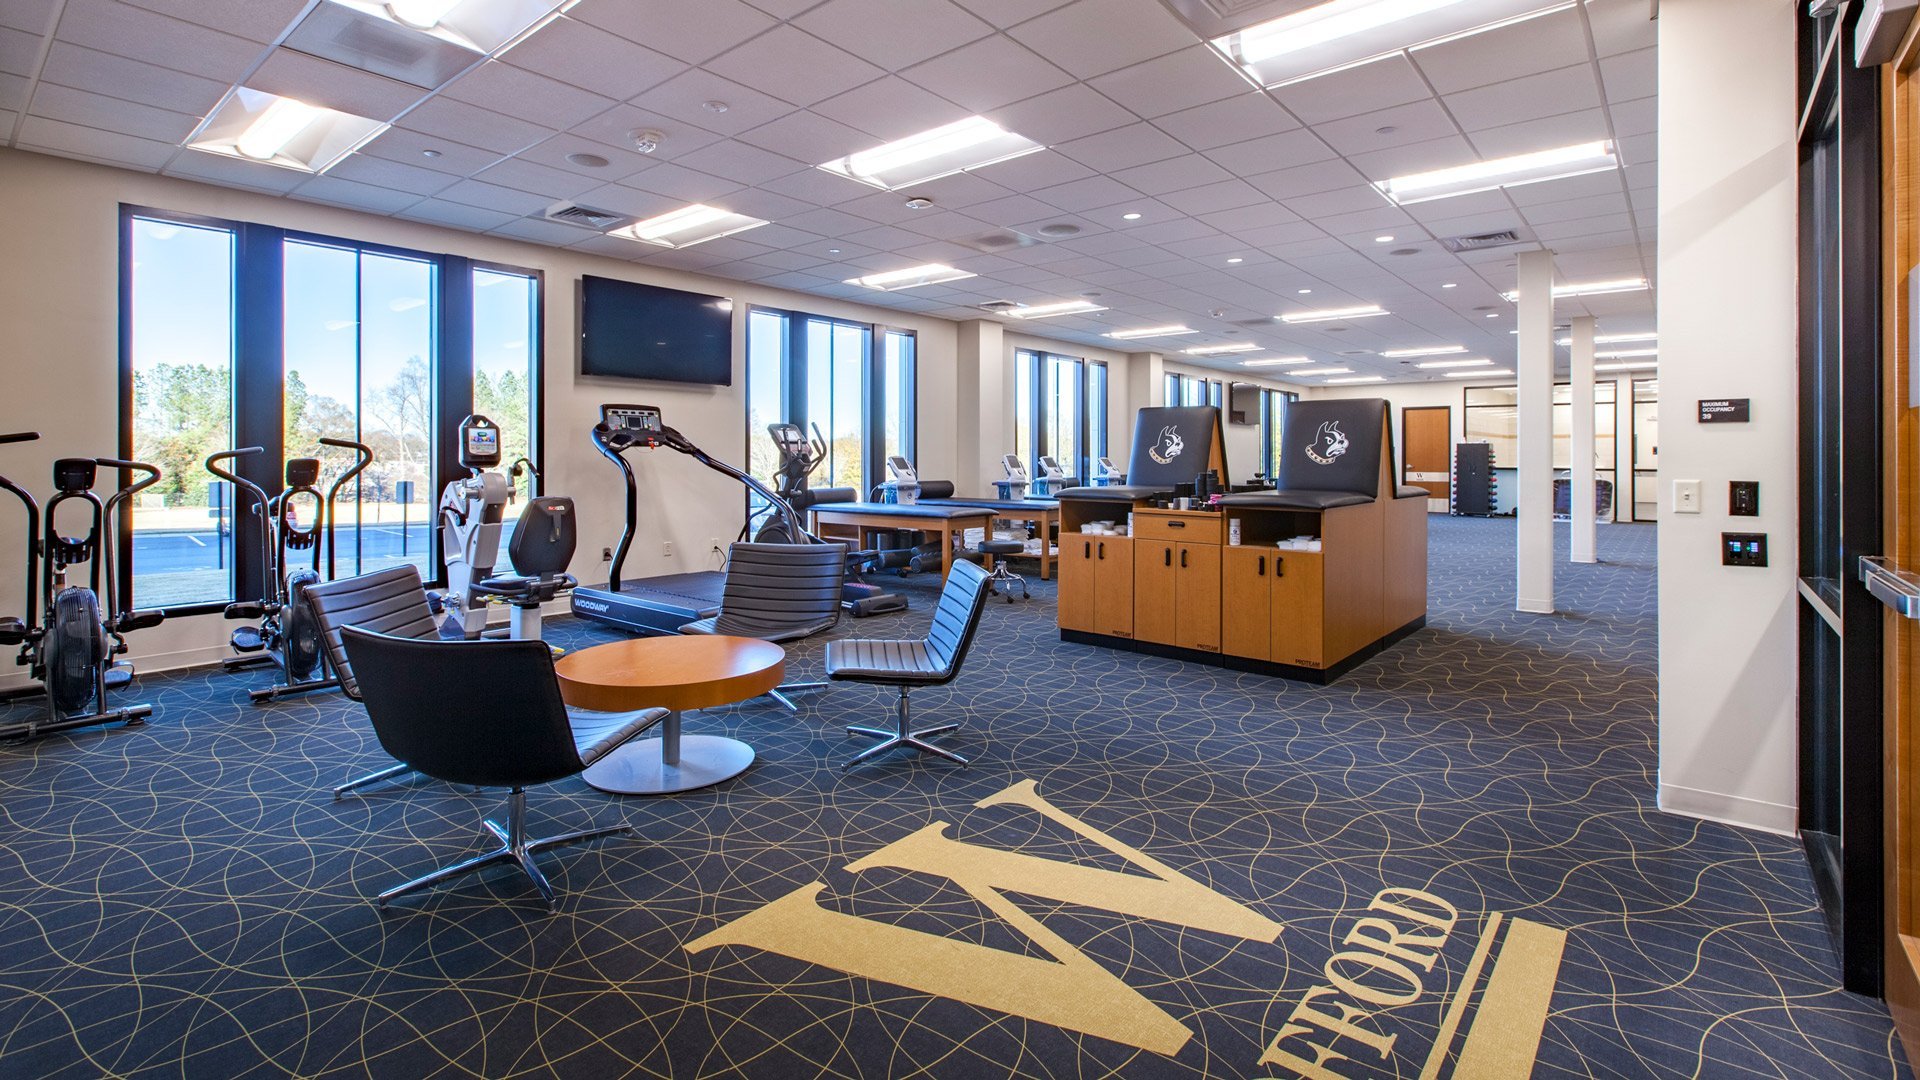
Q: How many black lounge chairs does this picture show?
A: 4